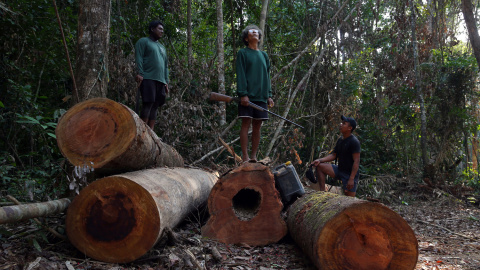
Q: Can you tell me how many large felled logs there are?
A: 4